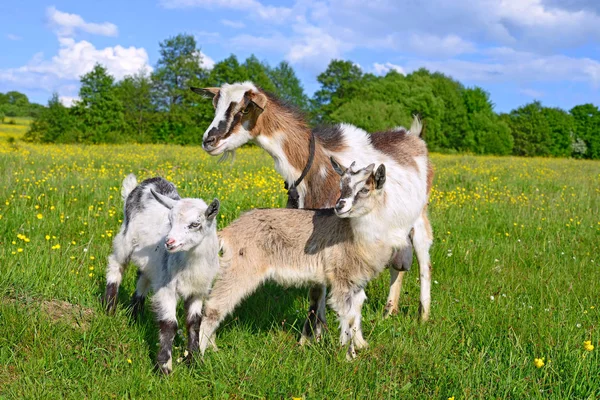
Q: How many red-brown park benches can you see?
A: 0